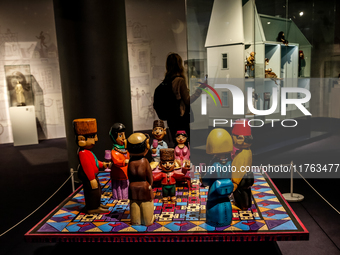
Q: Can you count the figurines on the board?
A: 8